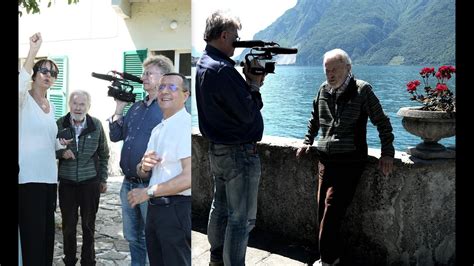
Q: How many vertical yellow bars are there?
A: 0